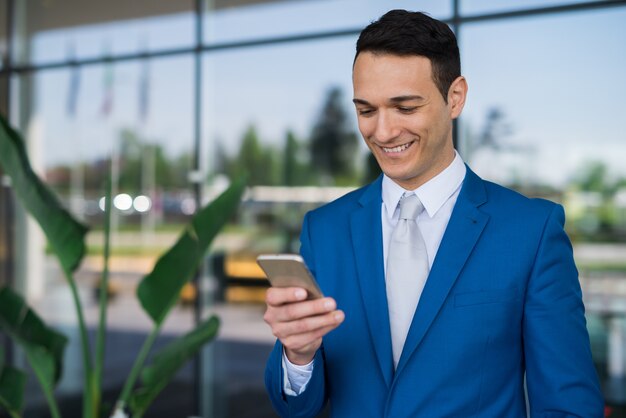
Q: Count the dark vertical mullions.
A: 3